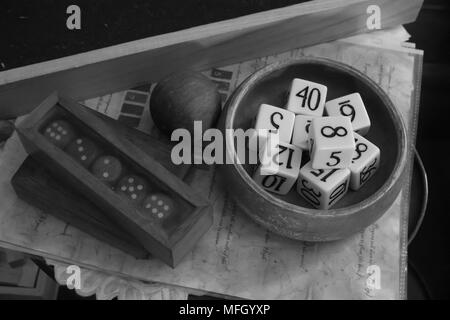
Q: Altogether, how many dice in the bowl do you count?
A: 8